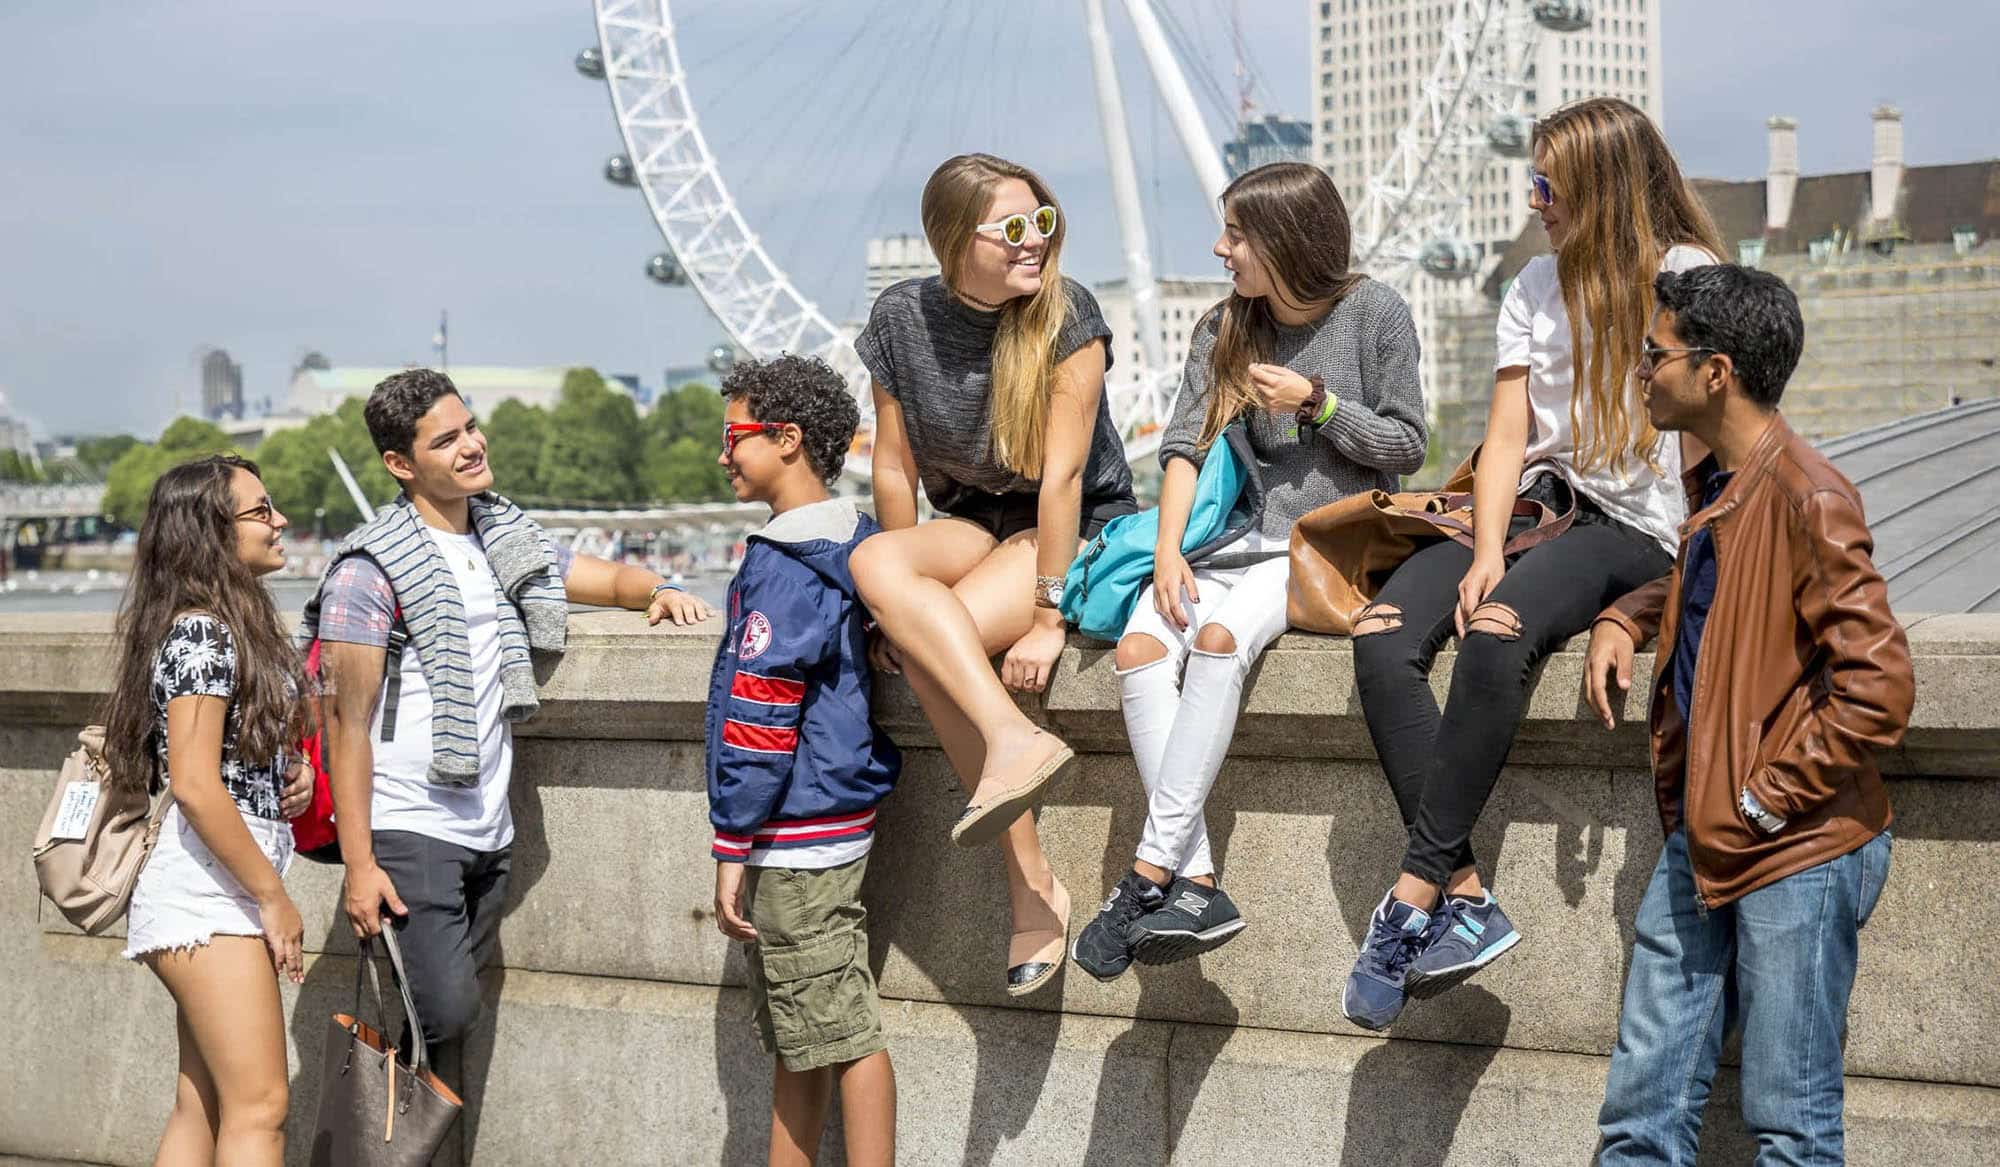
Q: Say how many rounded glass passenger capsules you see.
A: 7